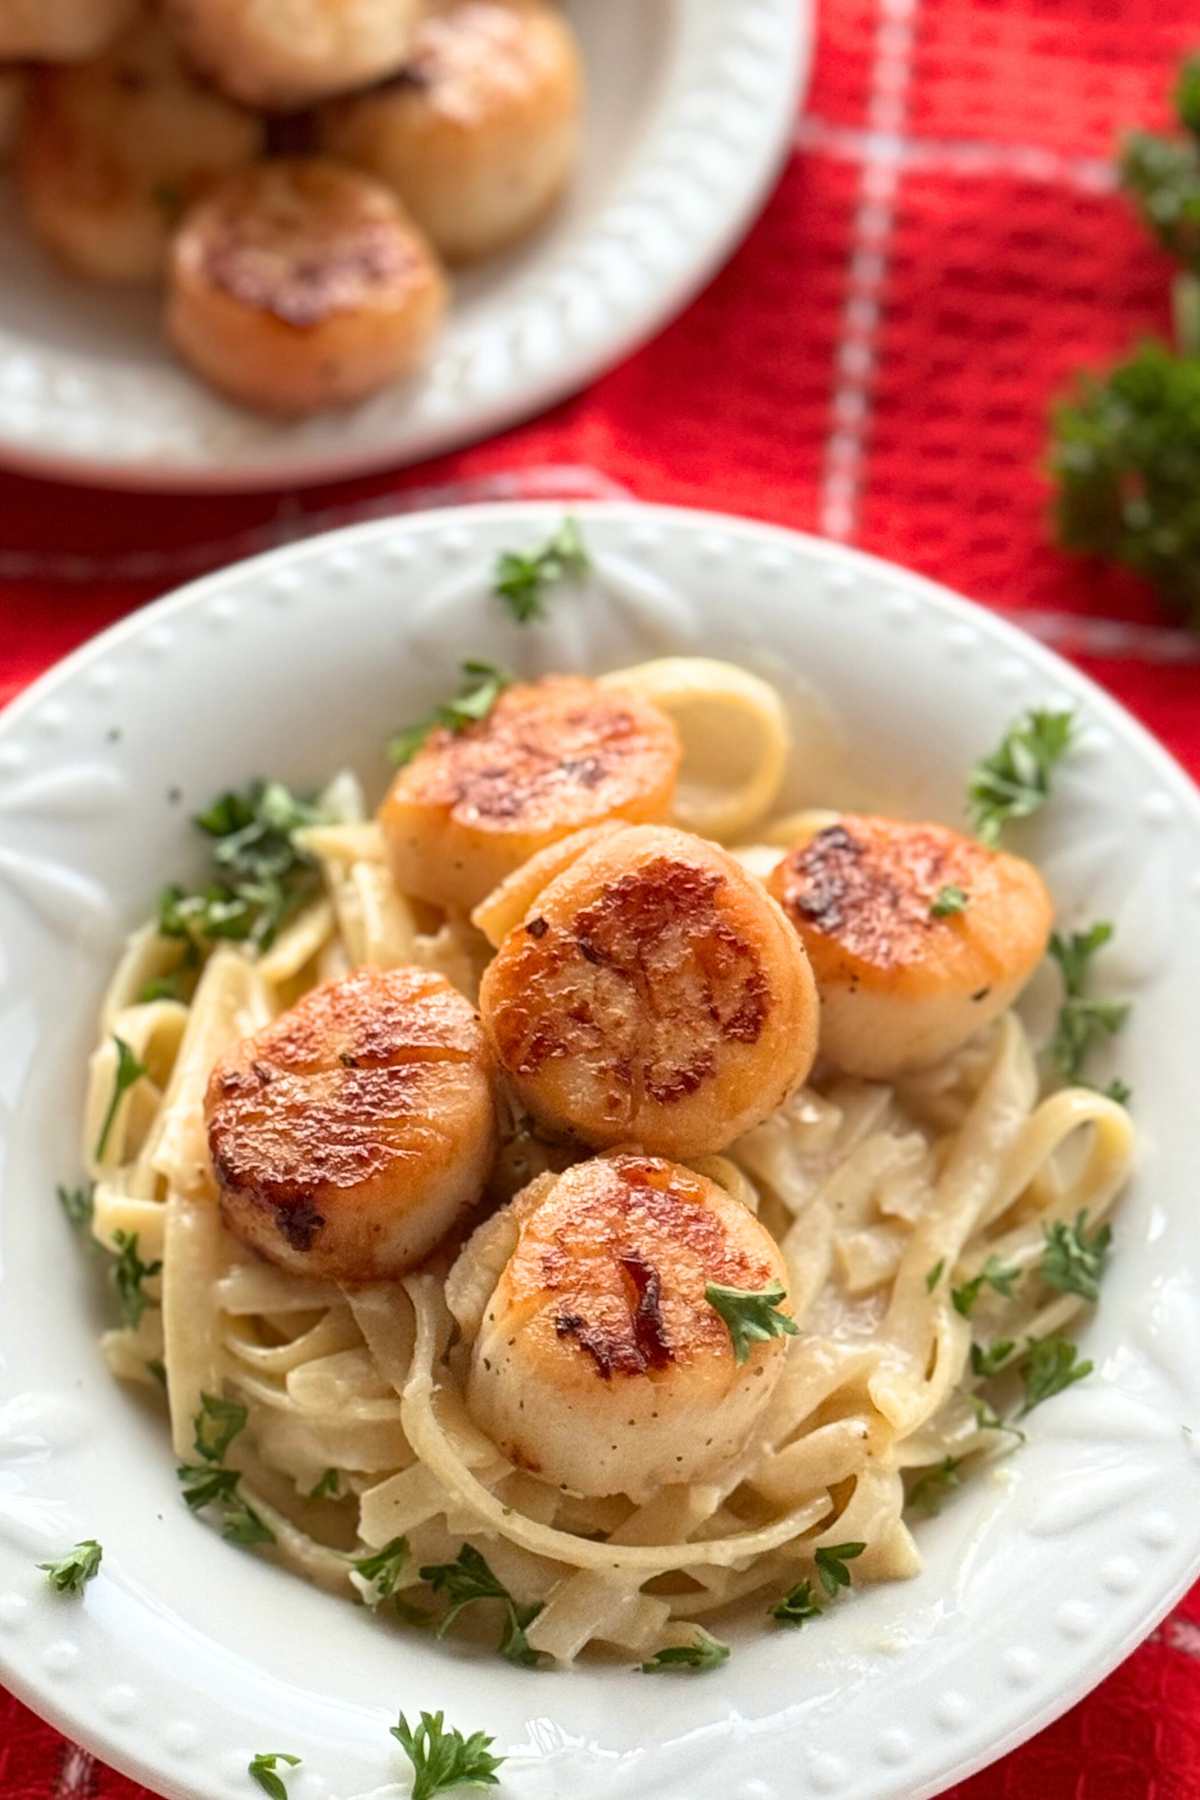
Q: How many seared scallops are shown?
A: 10